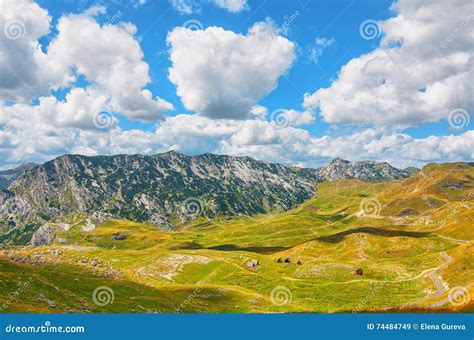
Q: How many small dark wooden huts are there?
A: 3